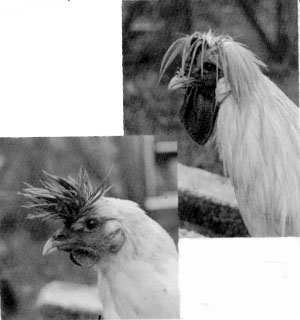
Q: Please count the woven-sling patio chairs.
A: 0